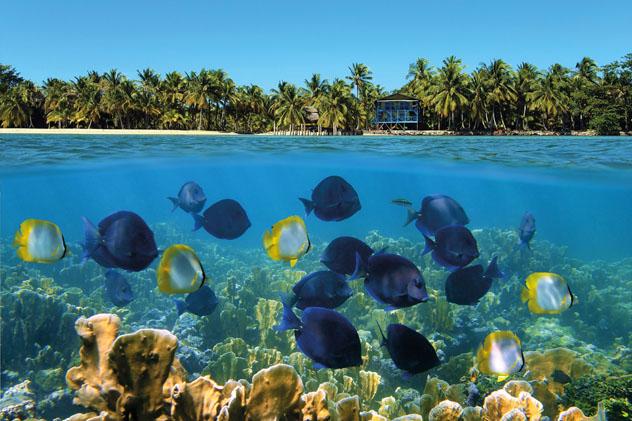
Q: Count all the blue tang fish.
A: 15